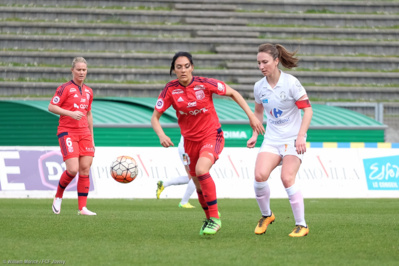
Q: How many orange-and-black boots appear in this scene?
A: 2